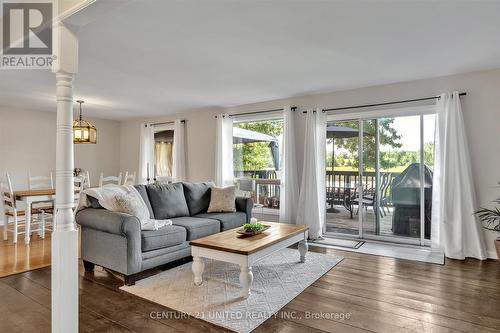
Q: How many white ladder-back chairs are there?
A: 6